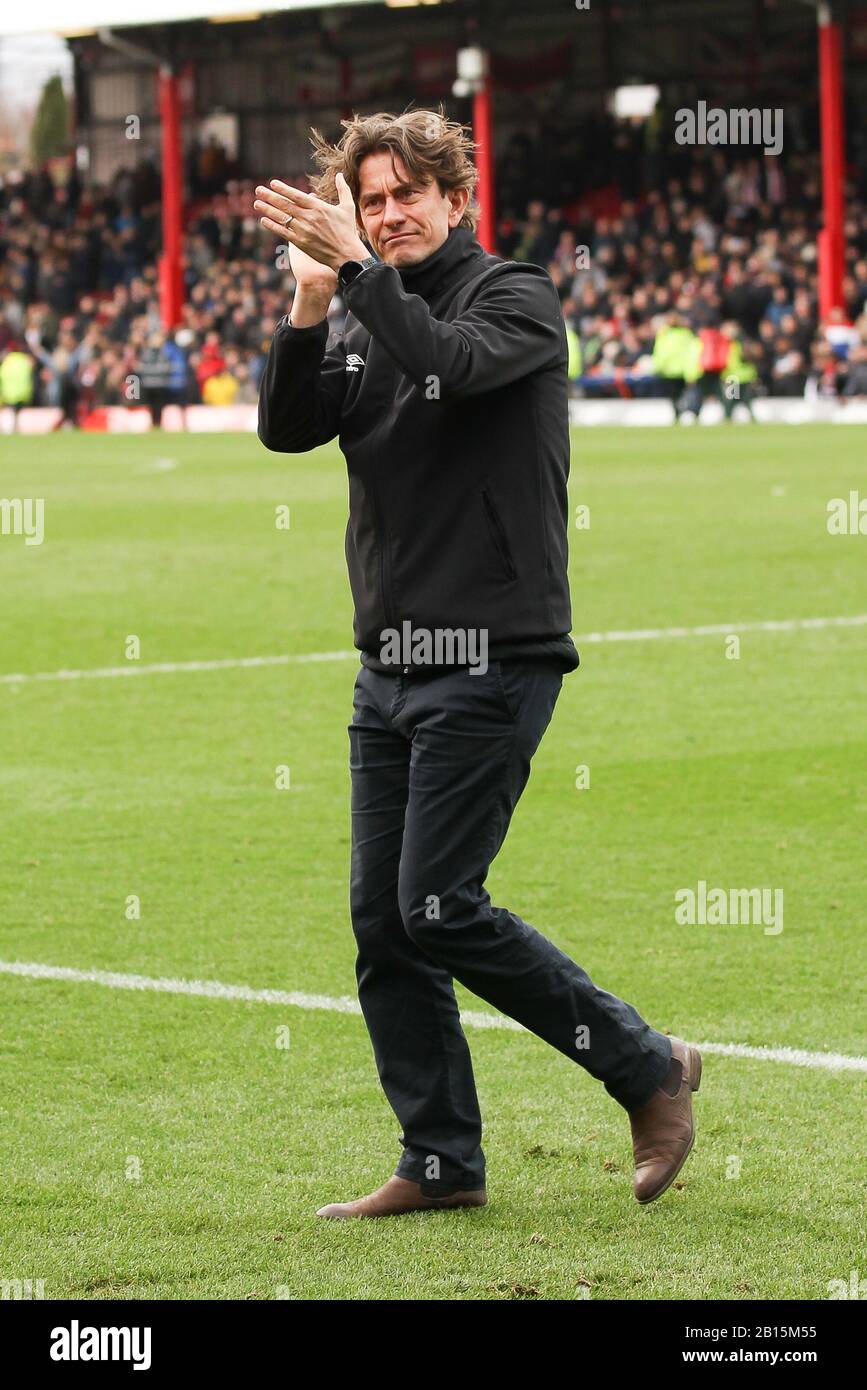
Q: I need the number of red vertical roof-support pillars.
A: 3